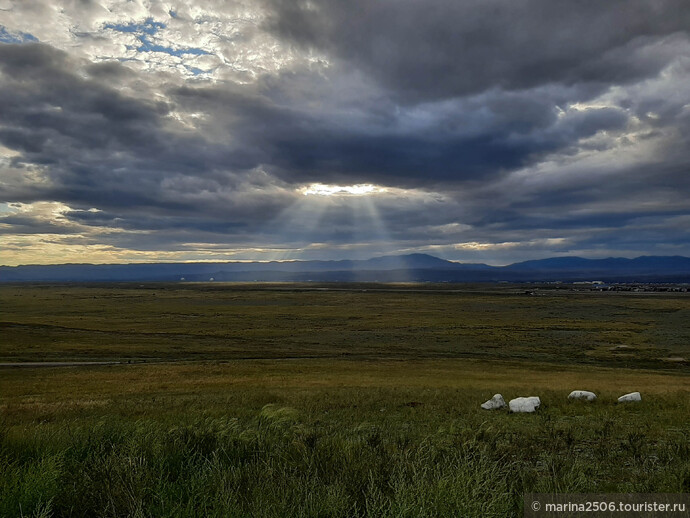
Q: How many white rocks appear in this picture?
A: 4